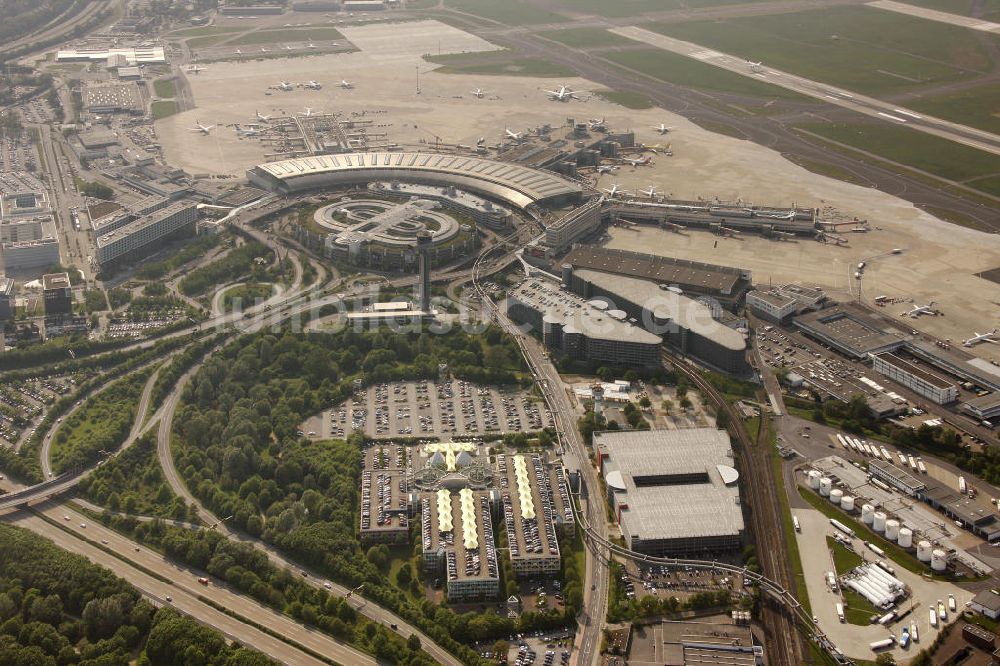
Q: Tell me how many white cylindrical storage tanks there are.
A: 10